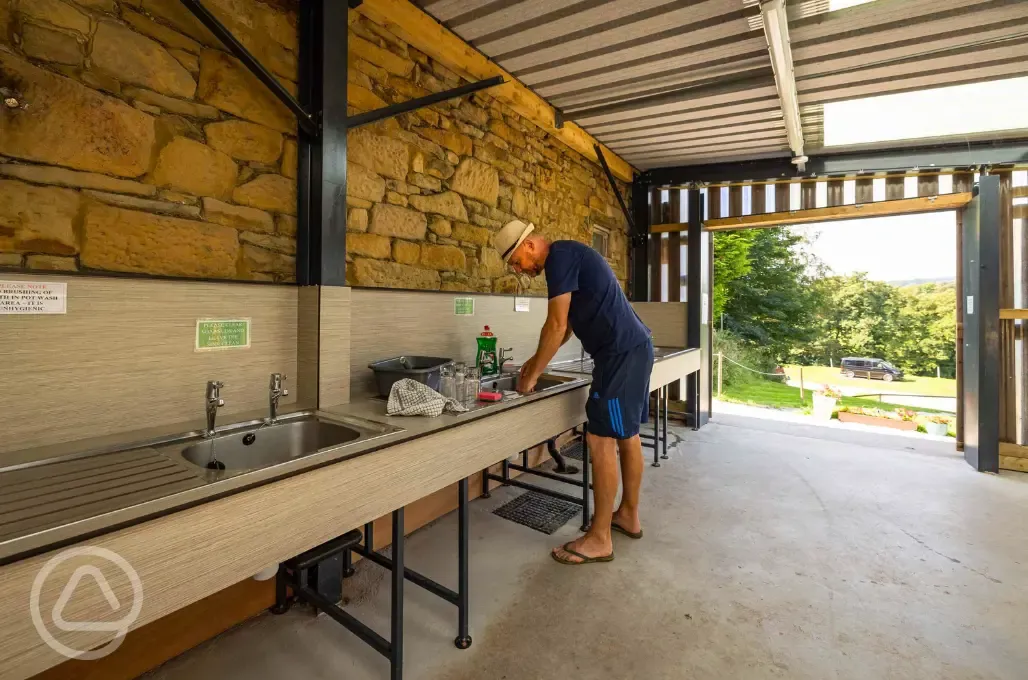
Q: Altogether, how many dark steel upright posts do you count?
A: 4